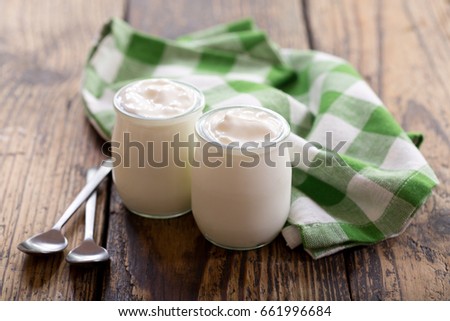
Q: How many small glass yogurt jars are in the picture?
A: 2